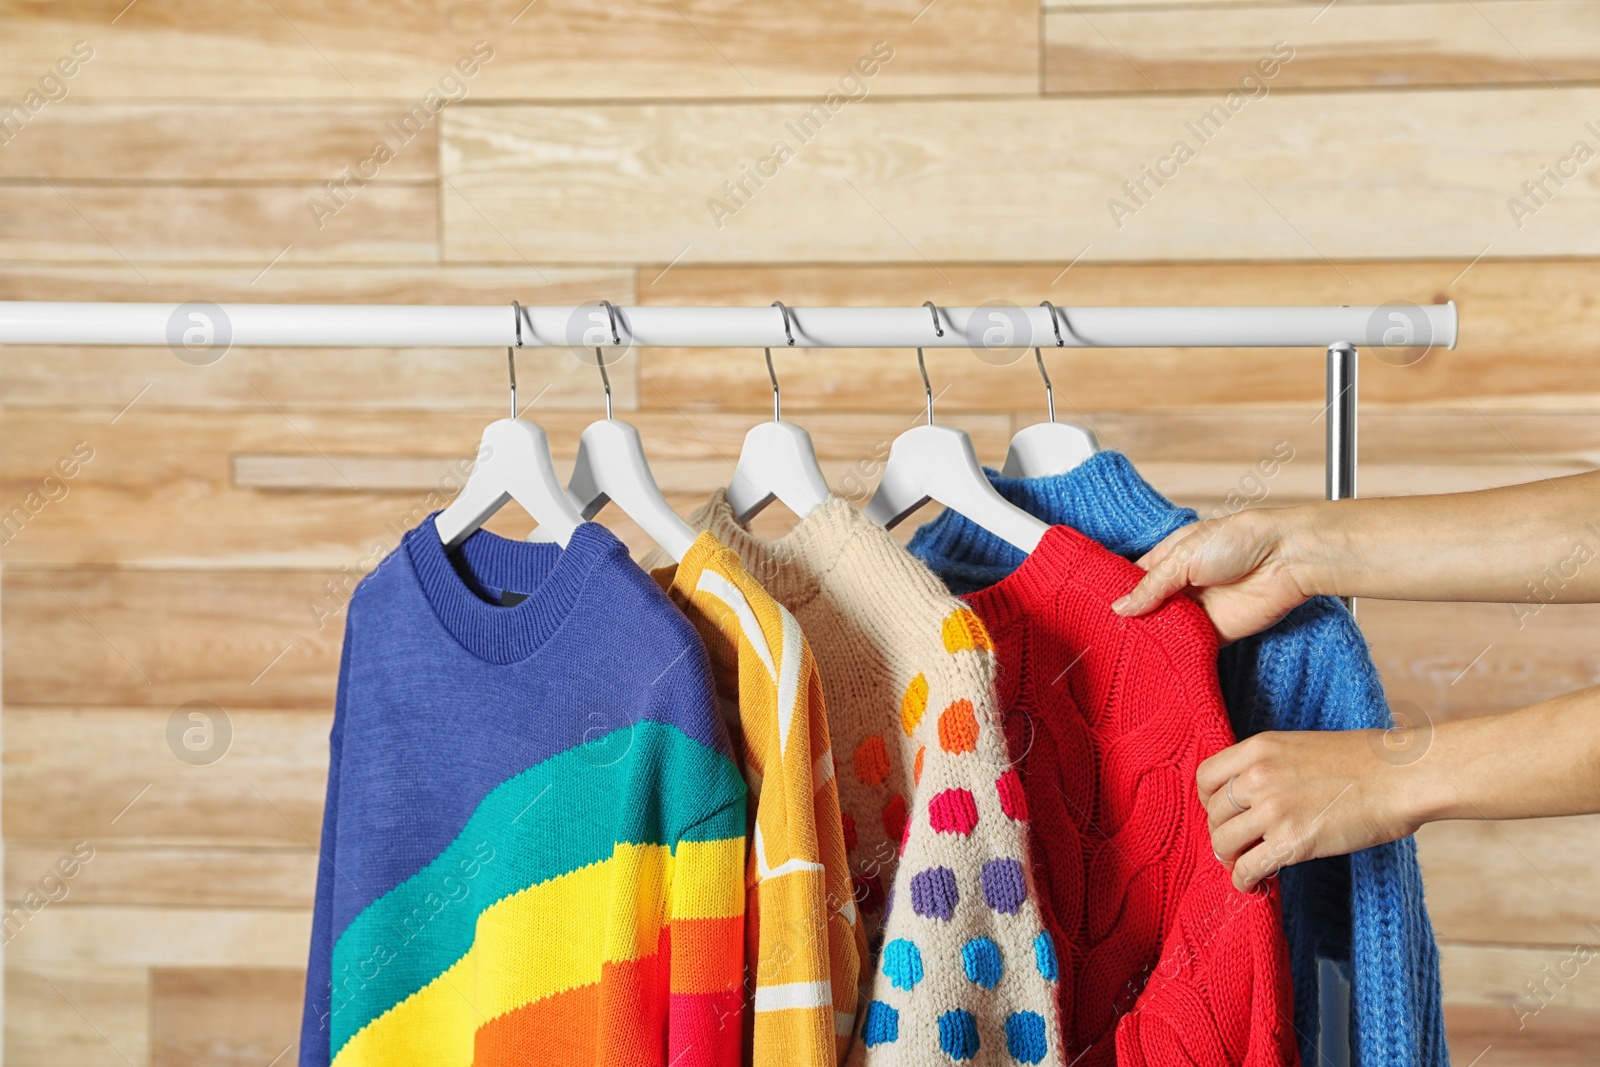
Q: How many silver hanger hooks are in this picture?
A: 5